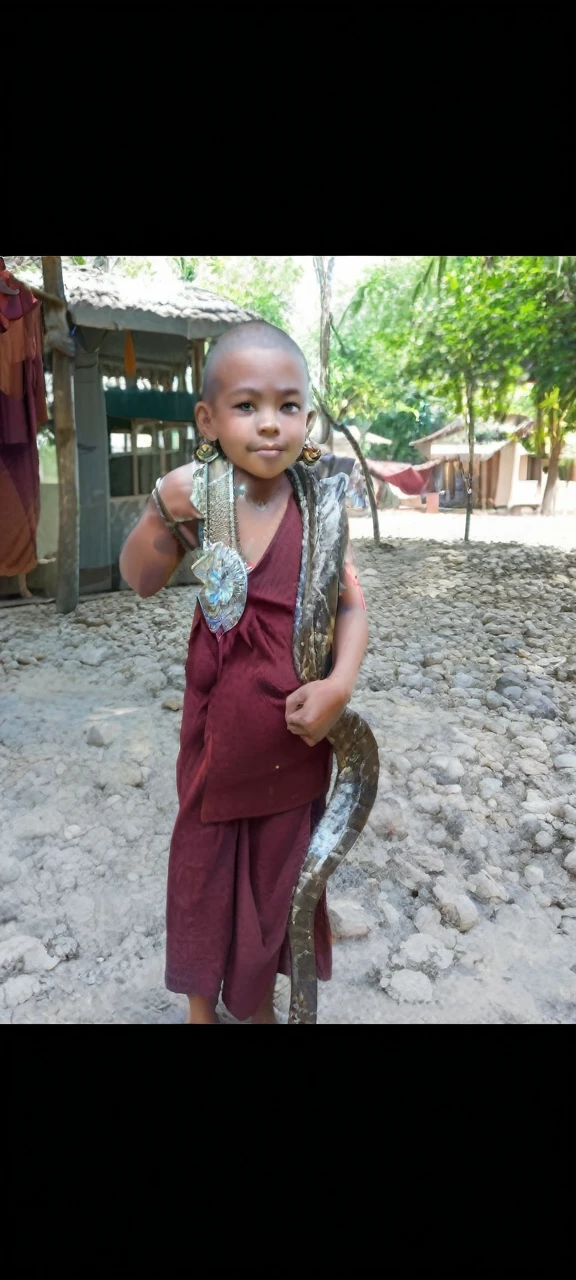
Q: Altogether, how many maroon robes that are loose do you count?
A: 1